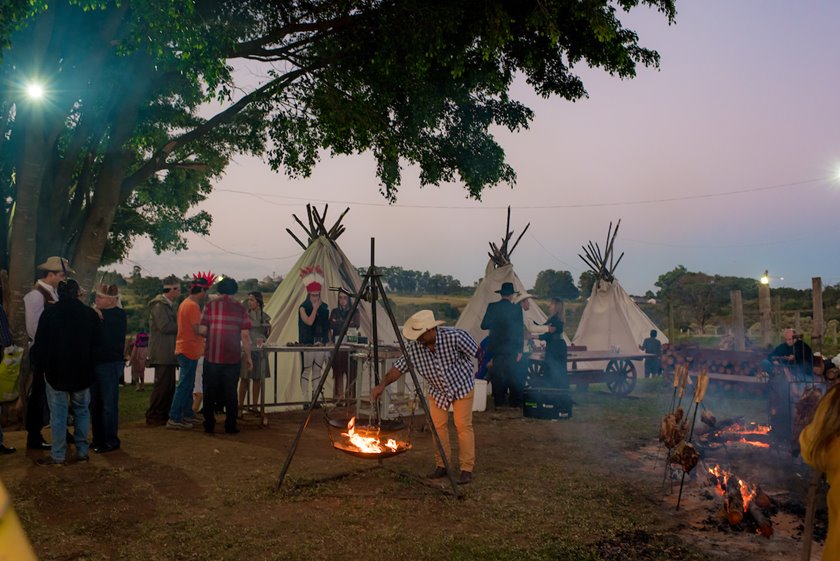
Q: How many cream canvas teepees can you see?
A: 3